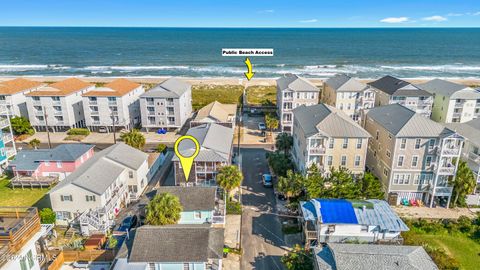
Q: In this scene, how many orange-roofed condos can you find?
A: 3